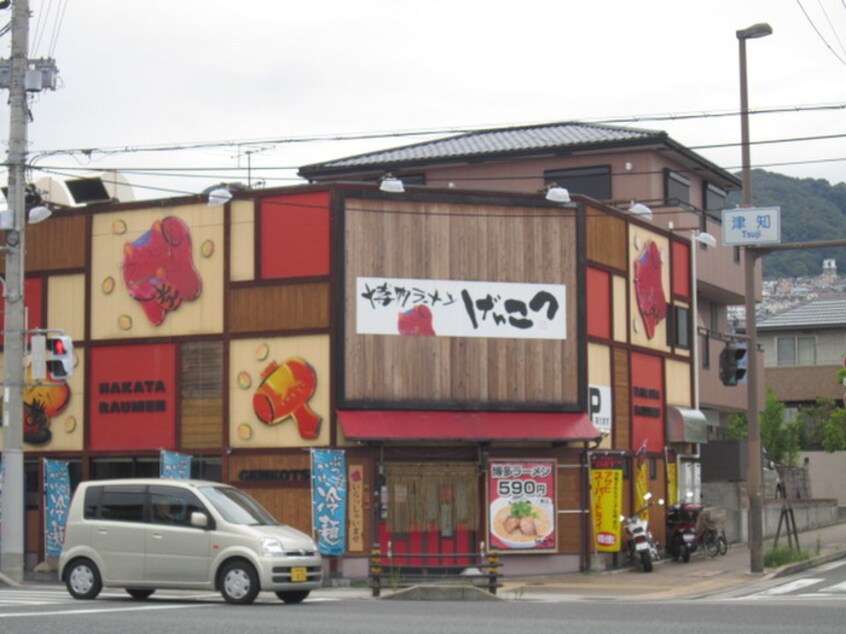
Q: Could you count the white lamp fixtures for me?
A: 6